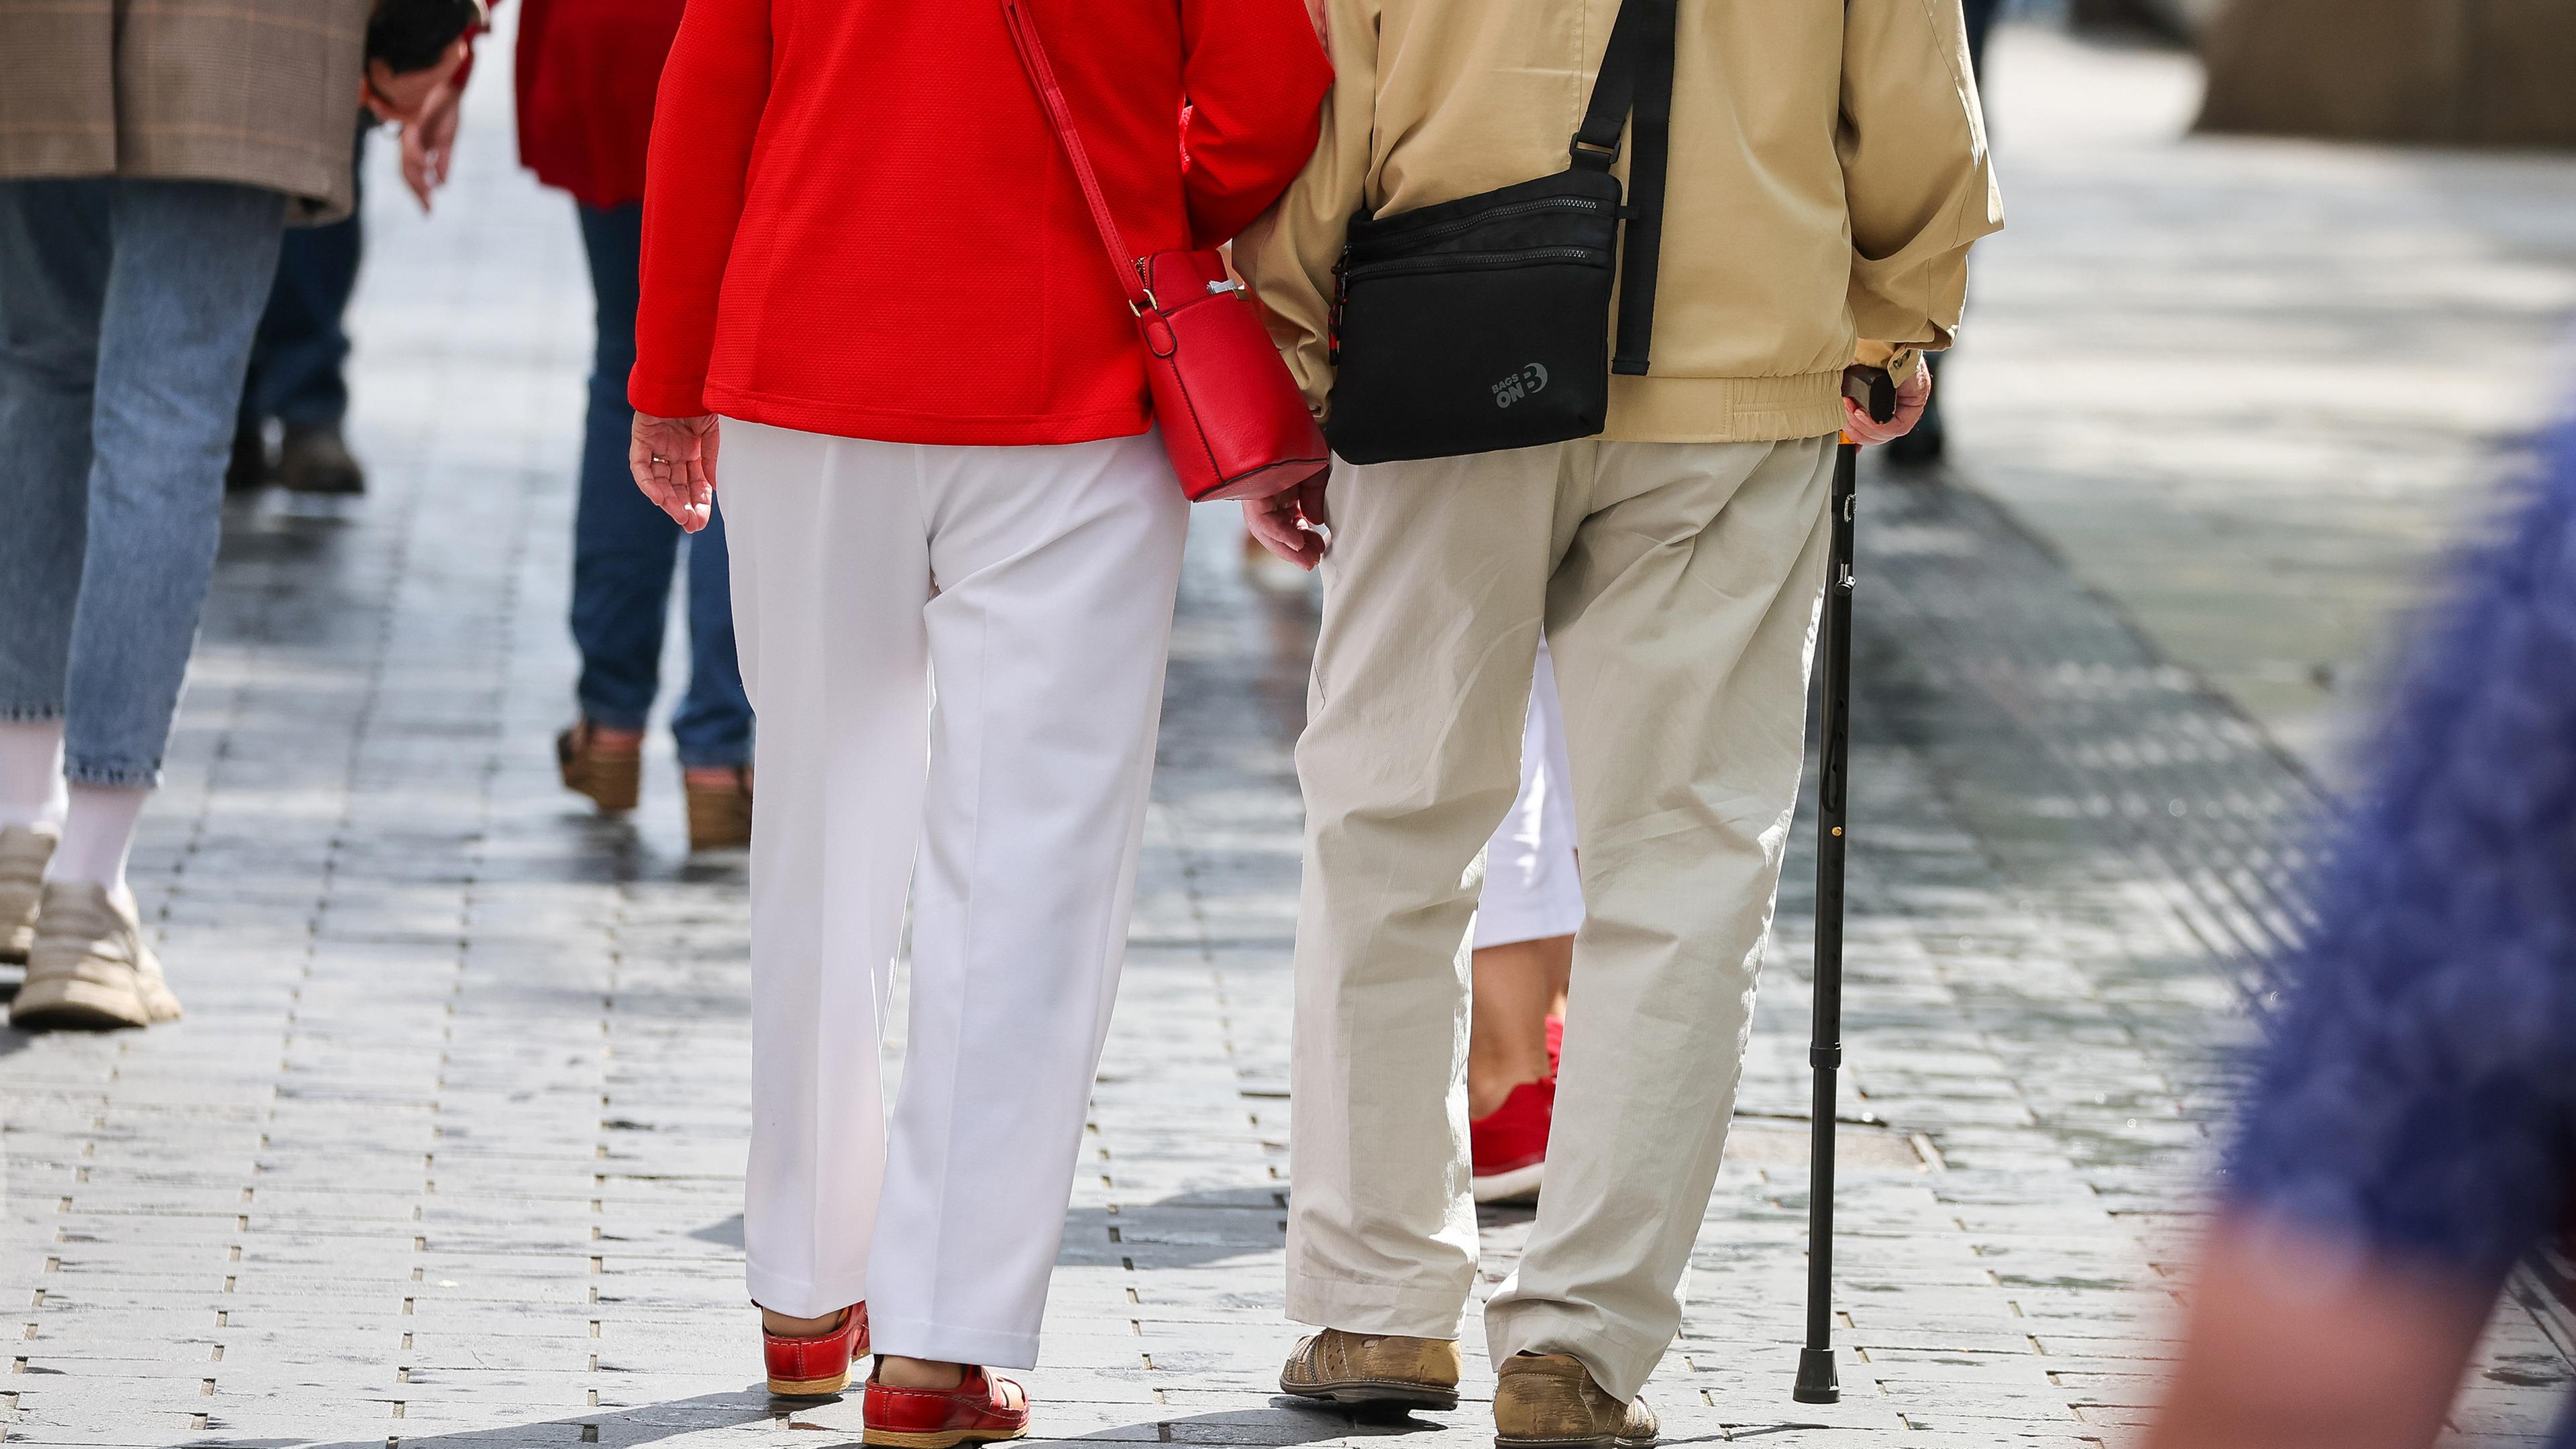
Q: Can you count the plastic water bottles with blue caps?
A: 0